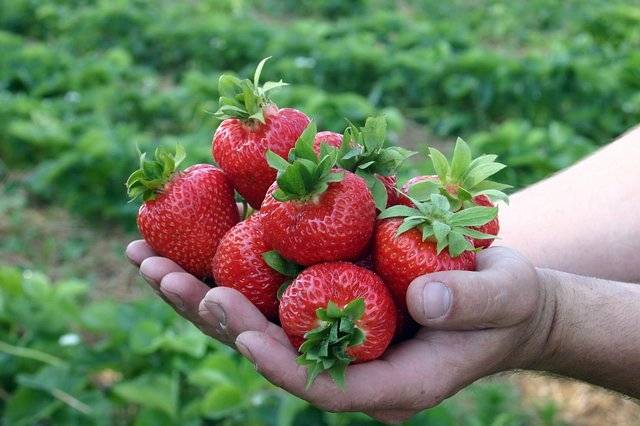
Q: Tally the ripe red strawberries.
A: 8